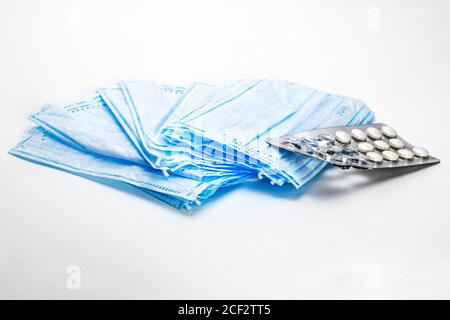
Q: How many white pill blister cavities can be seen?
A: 11